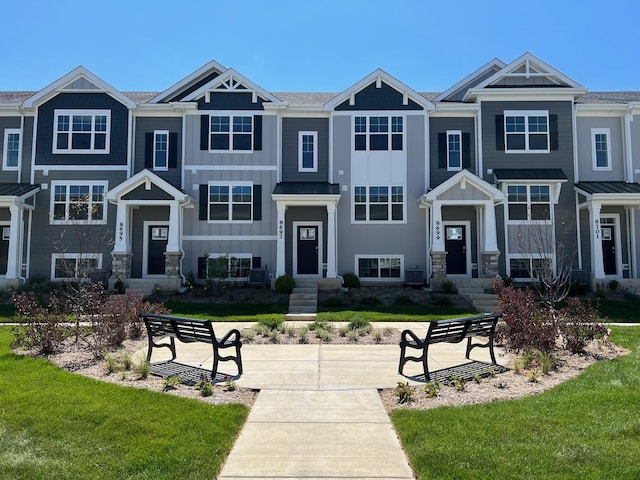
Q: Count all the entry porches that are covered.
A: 5